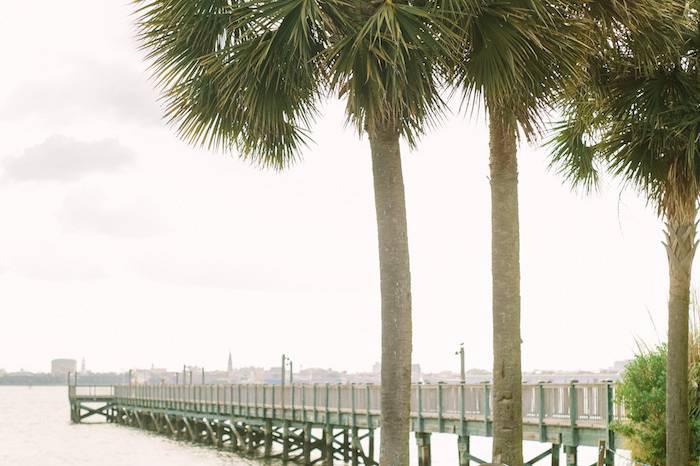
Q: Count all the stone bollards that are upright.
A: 0